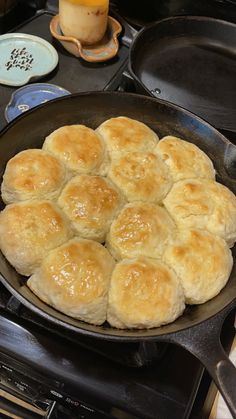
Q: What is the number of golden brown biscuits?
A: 12